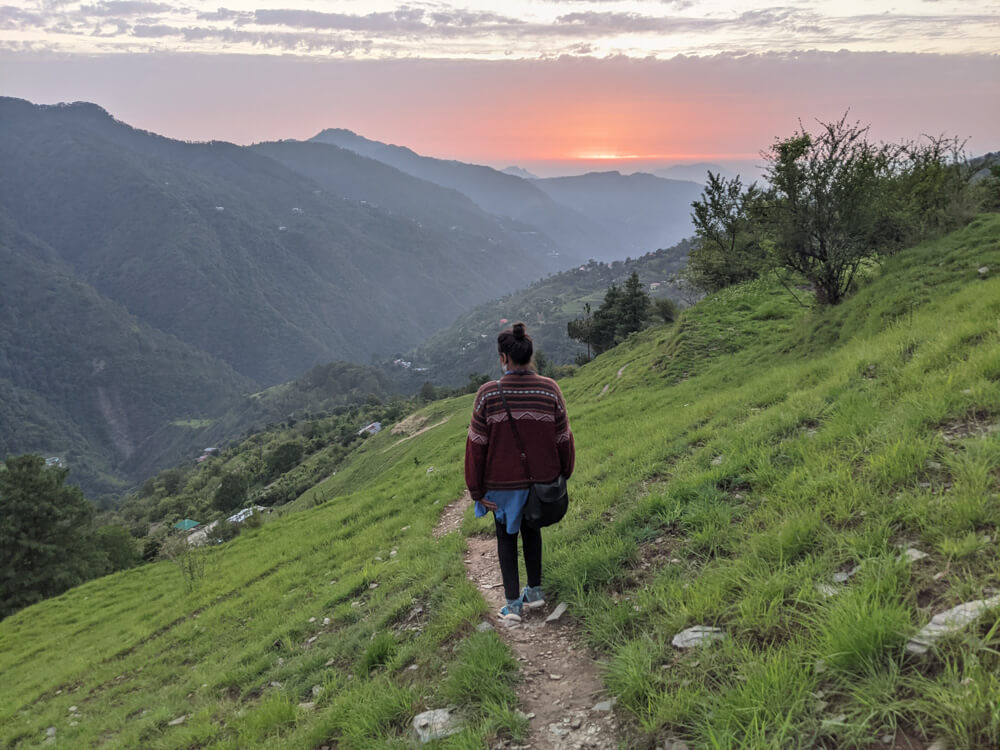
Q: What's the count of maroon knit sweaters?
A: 1